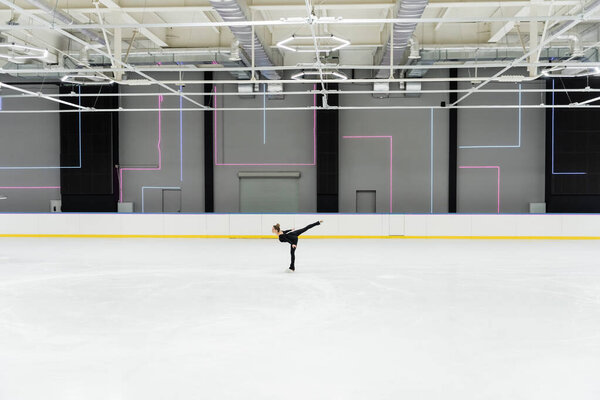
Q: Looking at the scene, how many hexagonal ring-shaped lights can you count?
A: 5